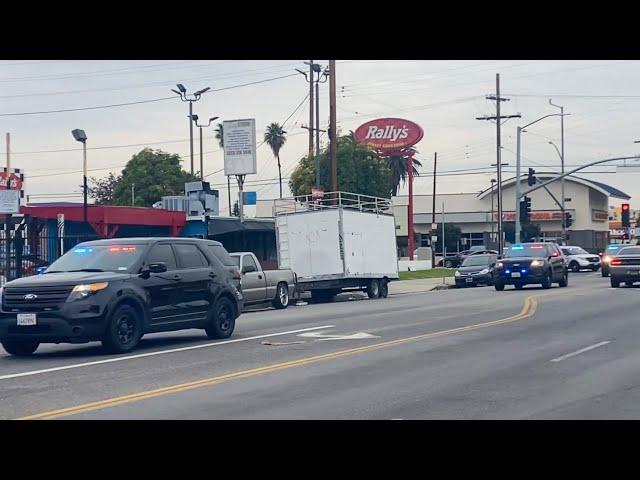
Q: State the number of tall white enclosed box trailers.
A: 1